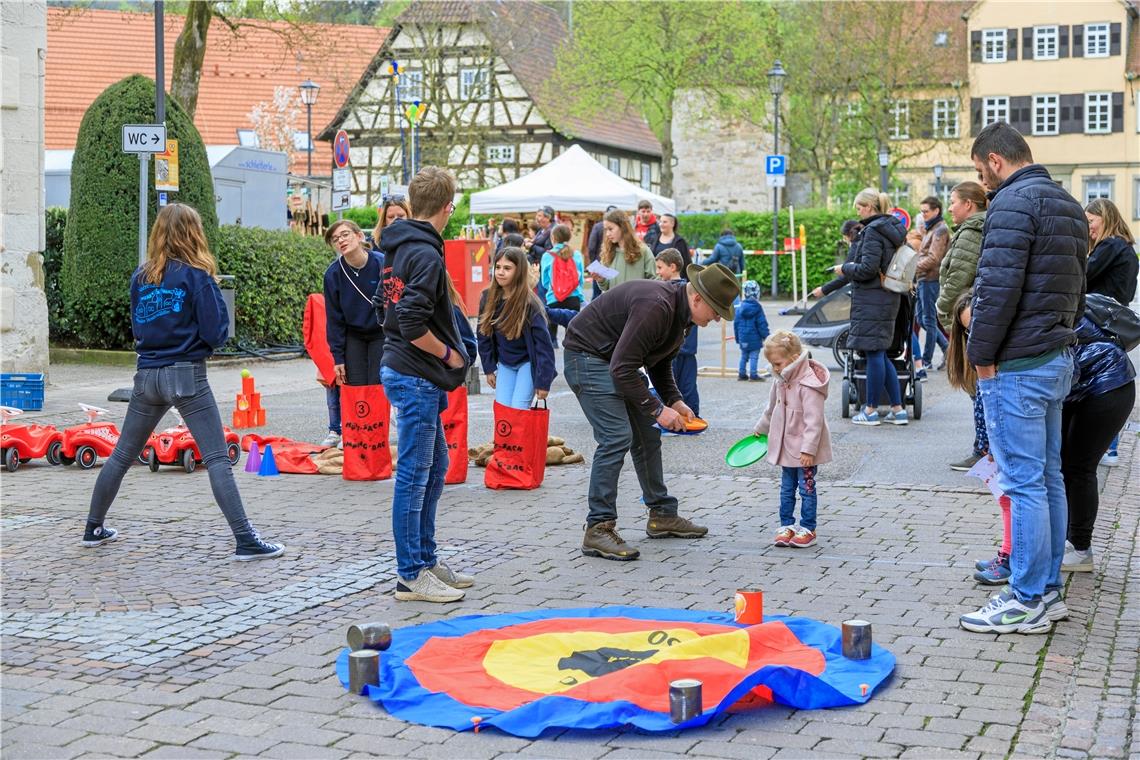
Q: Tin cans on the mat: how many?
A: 5